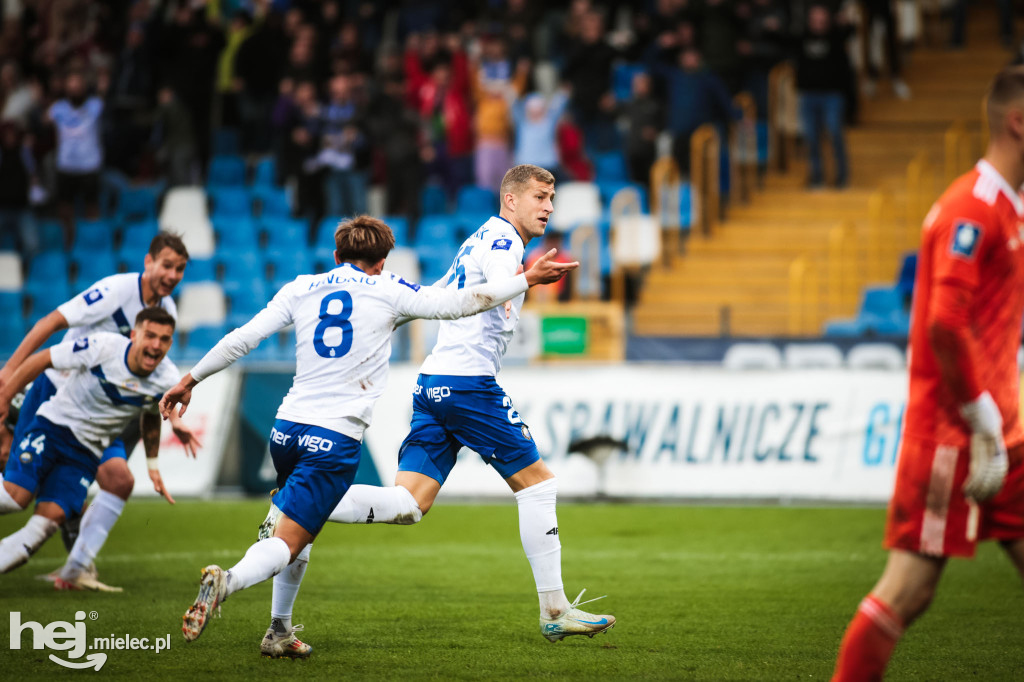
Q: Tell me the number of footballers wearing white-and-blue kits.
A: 4